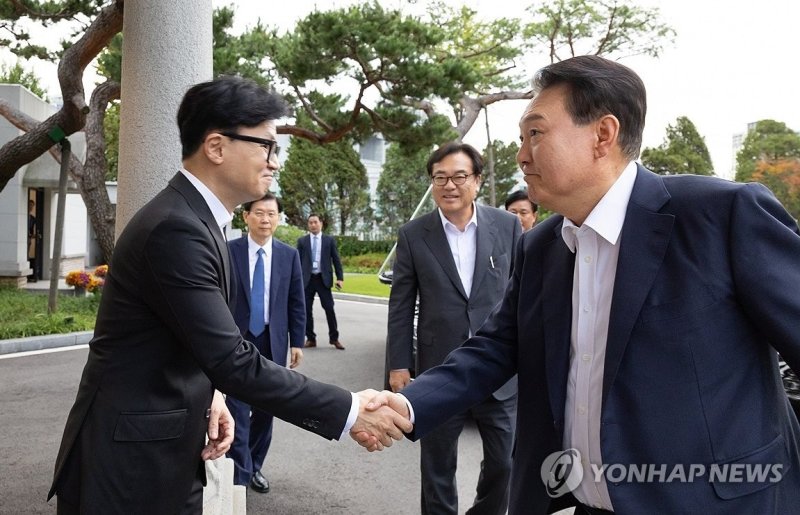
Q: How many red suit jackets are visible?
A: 0